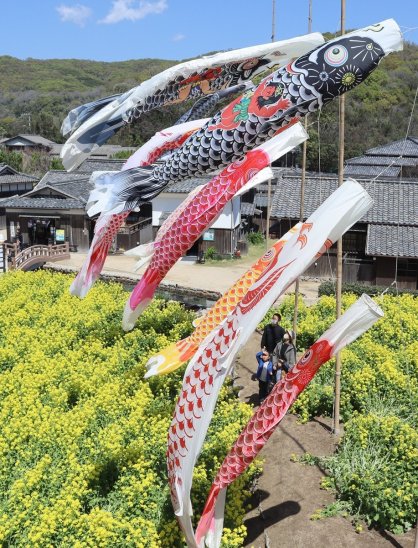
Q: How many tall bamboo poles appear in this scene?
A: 3